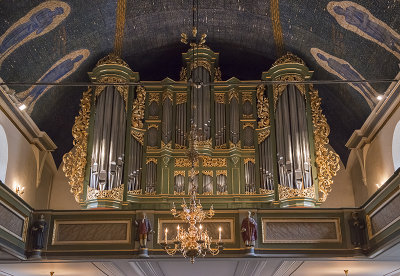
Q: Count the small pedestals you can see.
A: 4